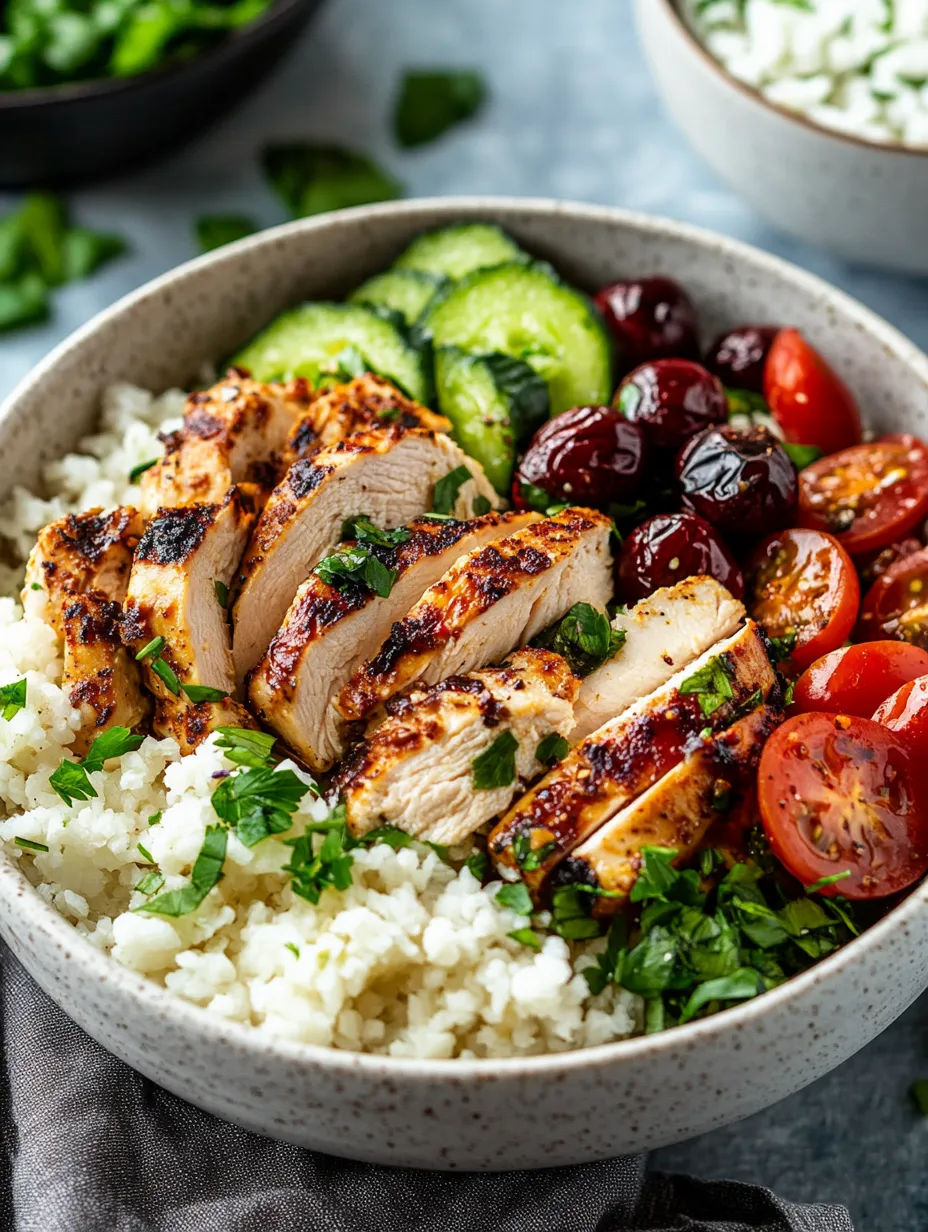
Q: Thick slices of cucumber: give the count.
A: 5